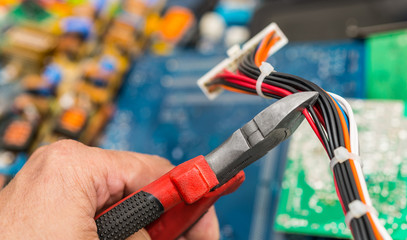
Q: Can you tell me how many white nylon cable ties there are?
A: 3